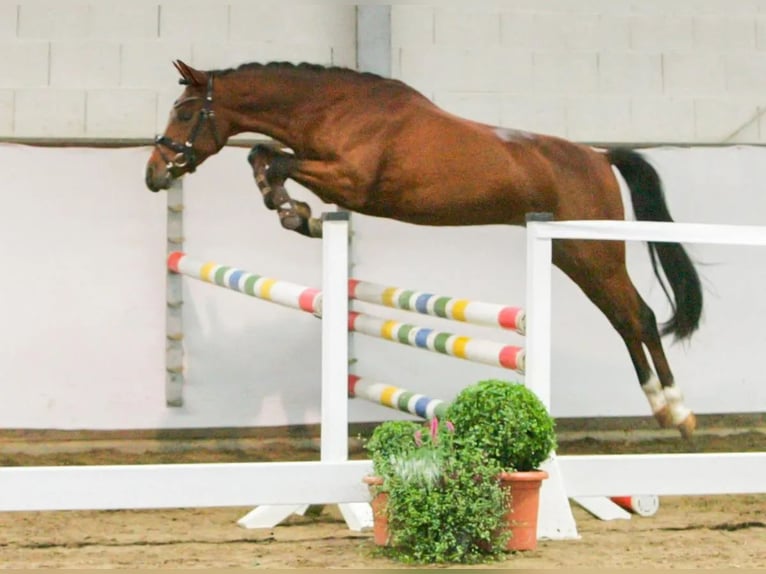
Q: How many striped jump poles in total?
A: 4